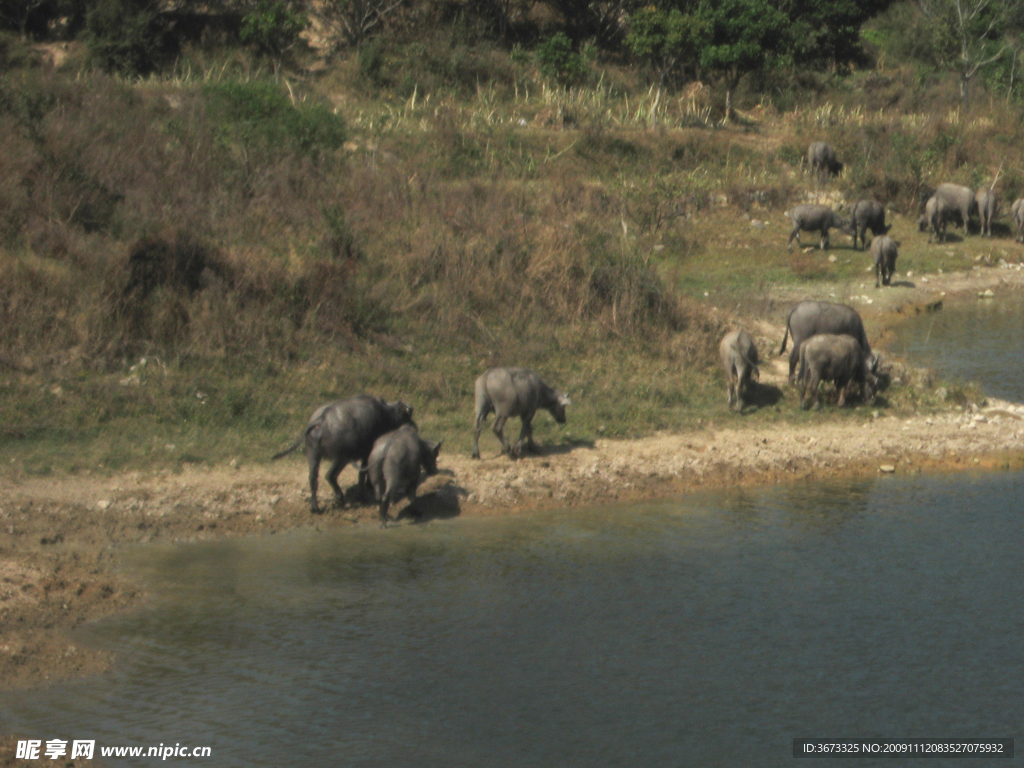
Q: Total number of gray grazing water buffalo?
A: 14